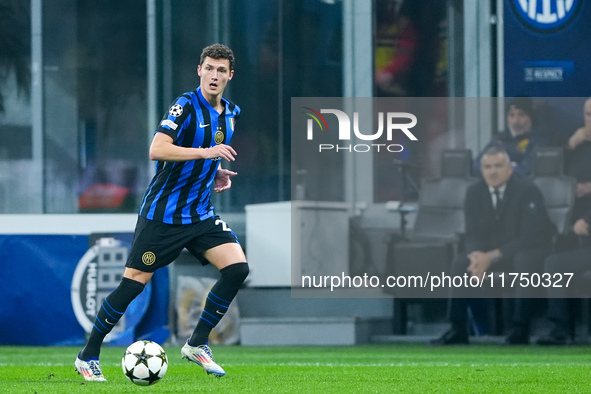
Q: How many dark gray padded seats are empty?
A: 1